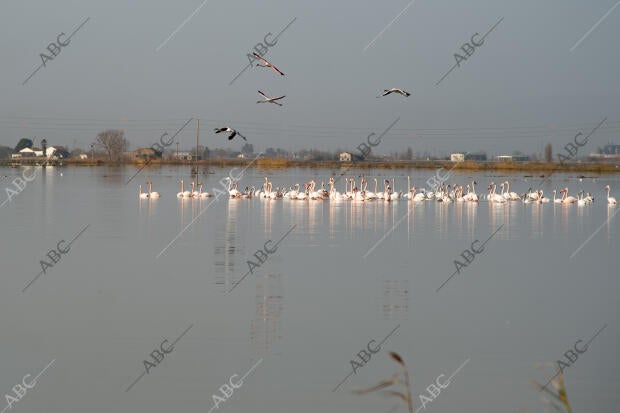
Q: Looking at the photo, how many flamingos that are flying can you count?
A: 4